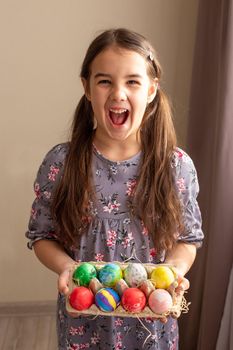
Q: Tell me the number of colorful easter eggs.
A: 8